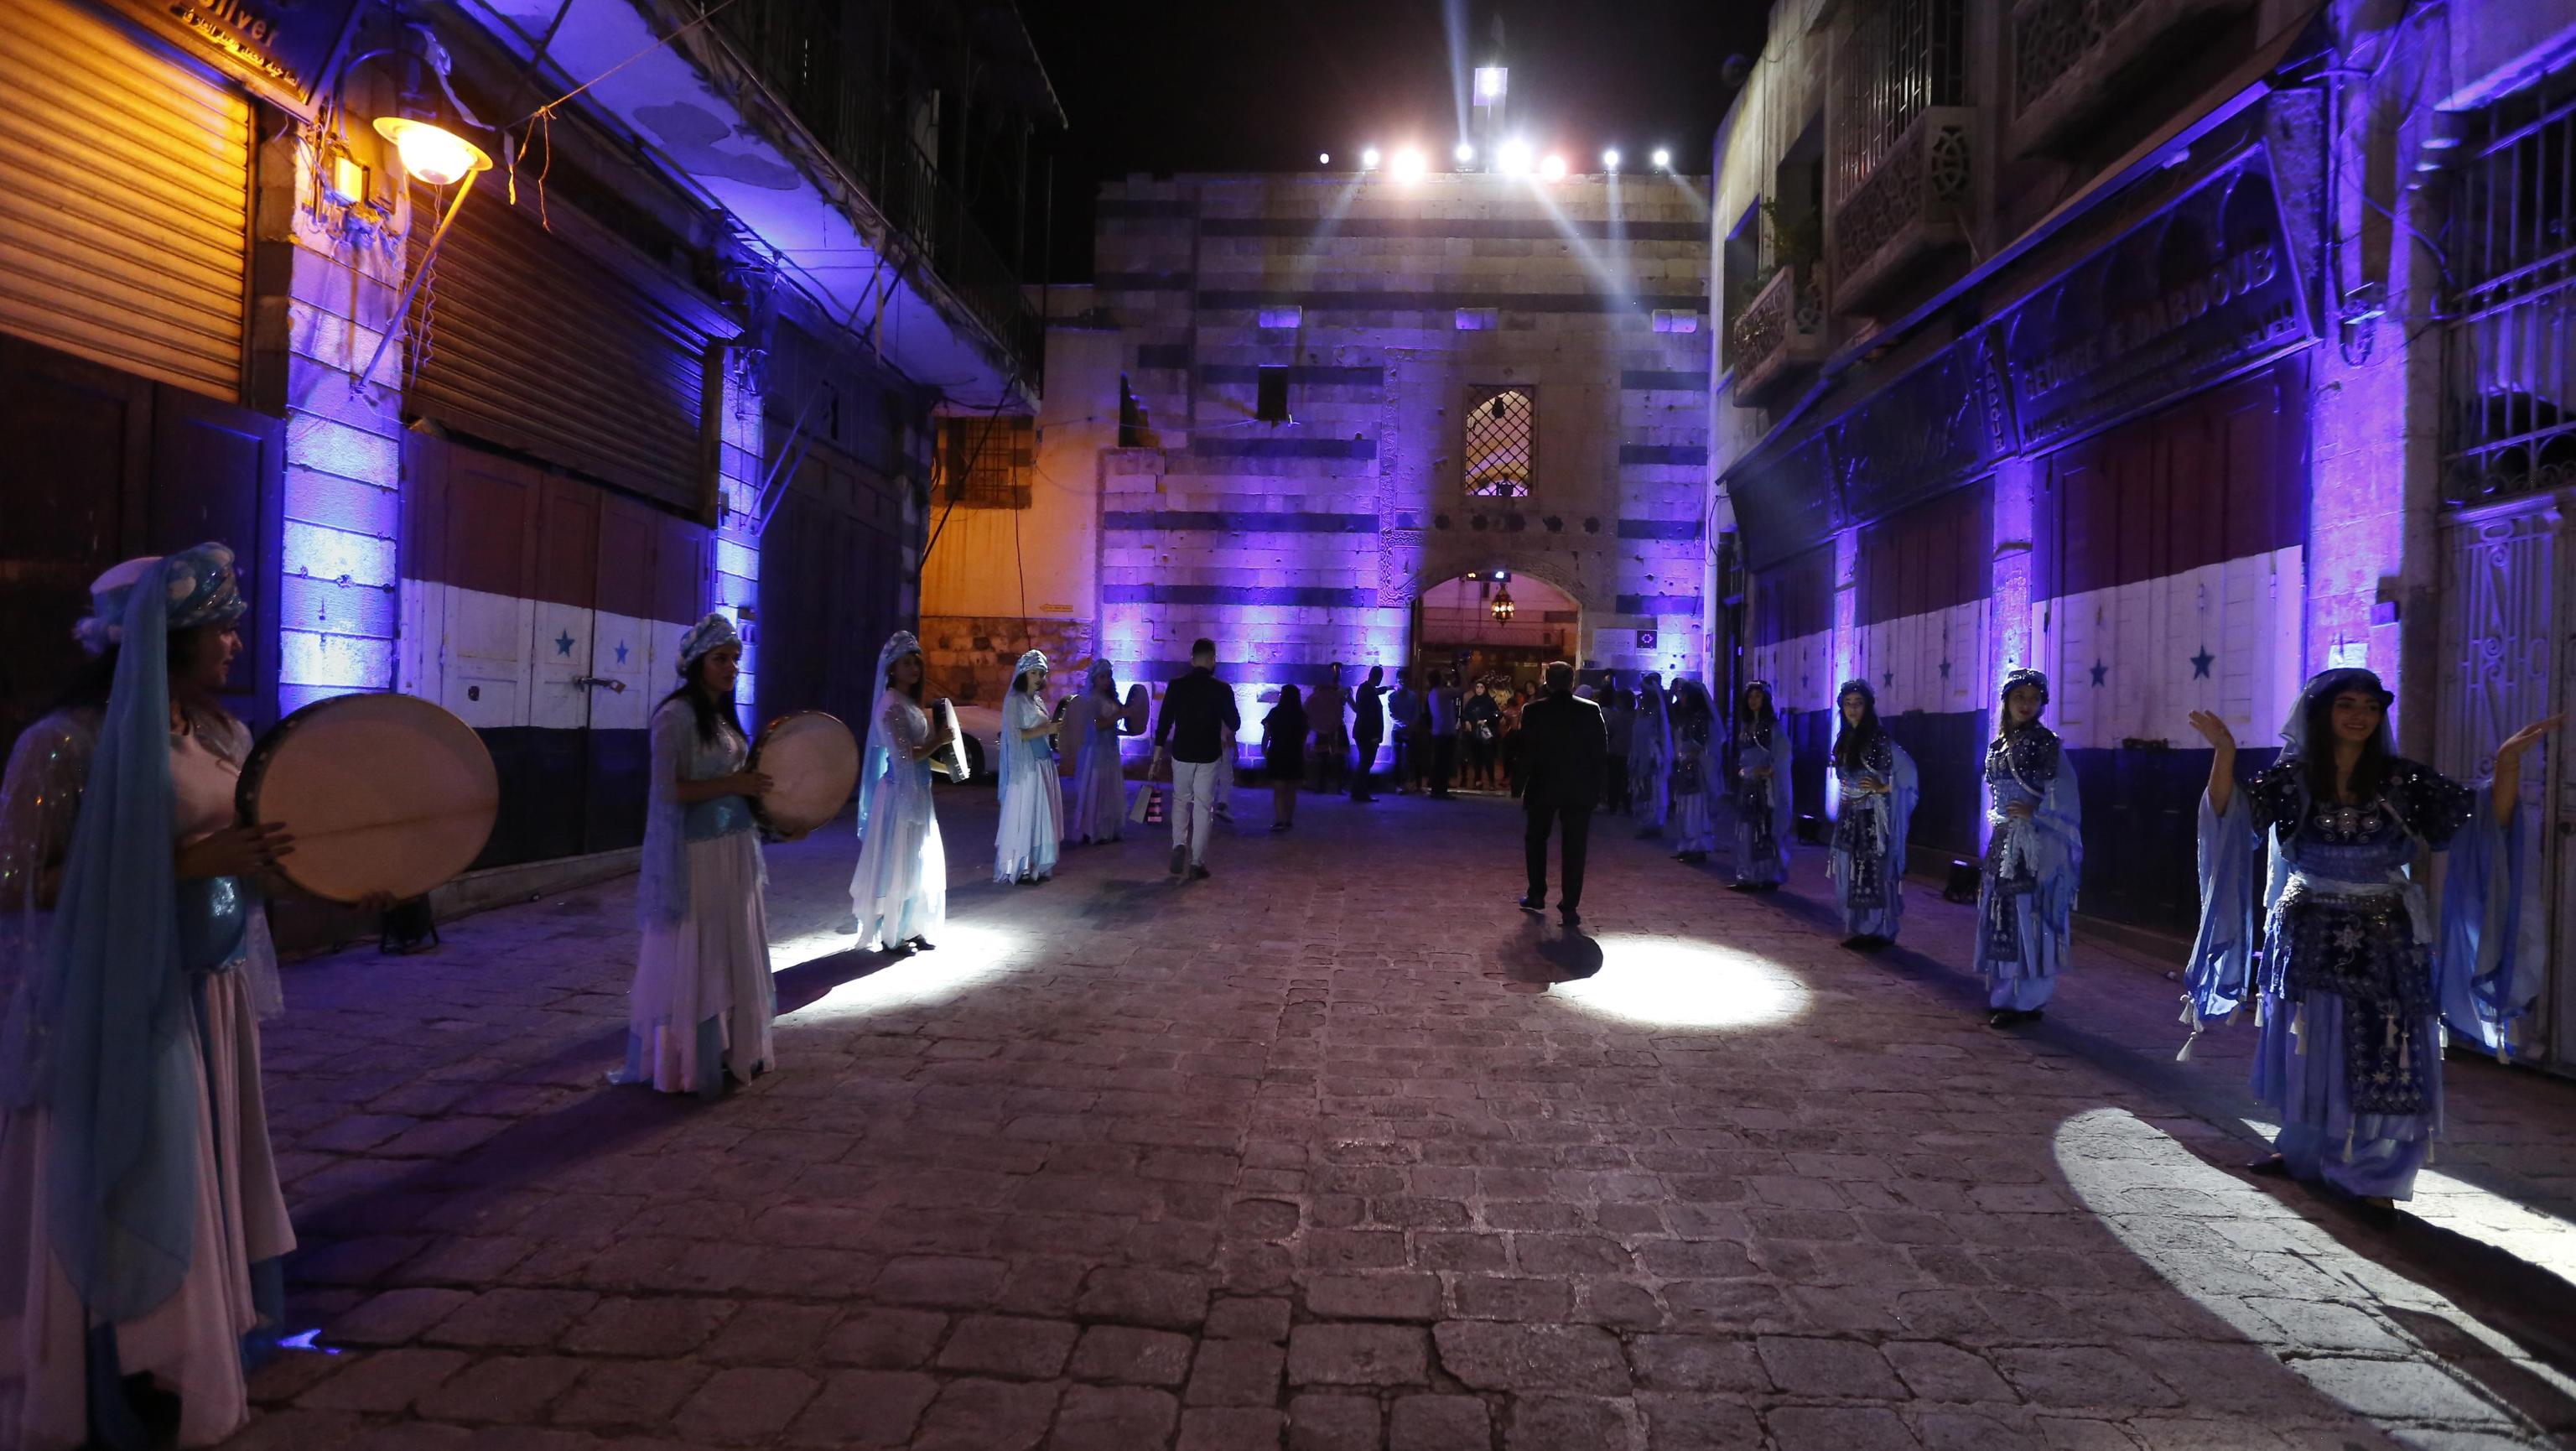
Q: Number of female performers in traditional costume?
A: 11